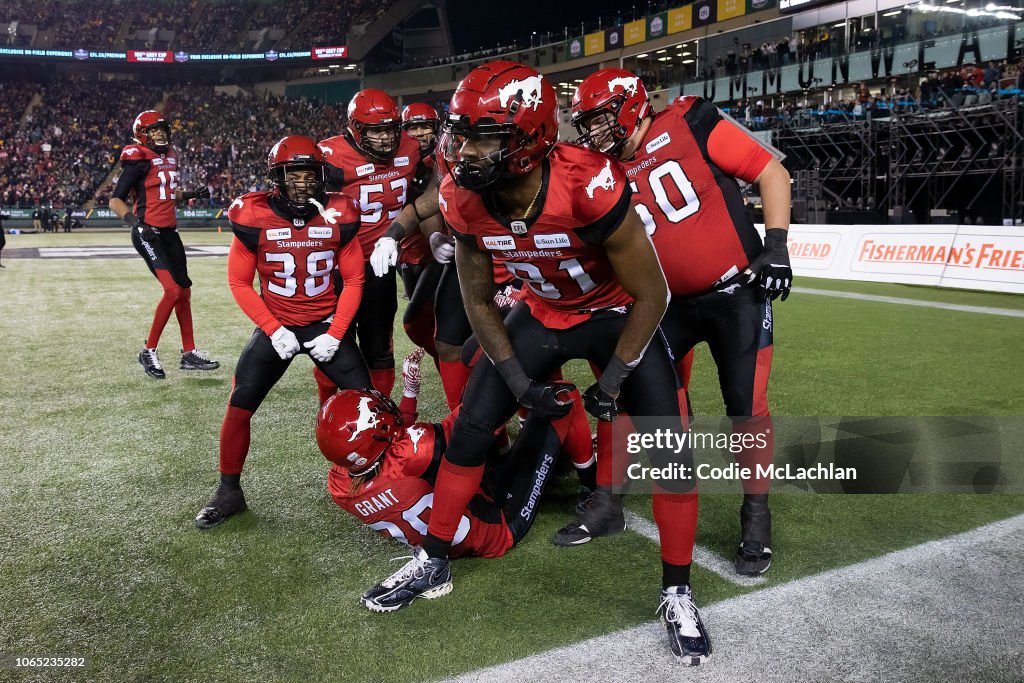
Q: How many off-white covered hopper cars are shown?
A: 0